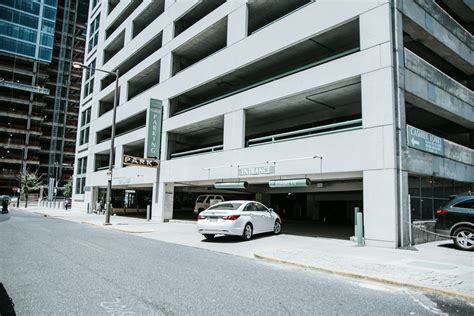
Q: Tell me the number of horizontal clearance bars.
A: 2